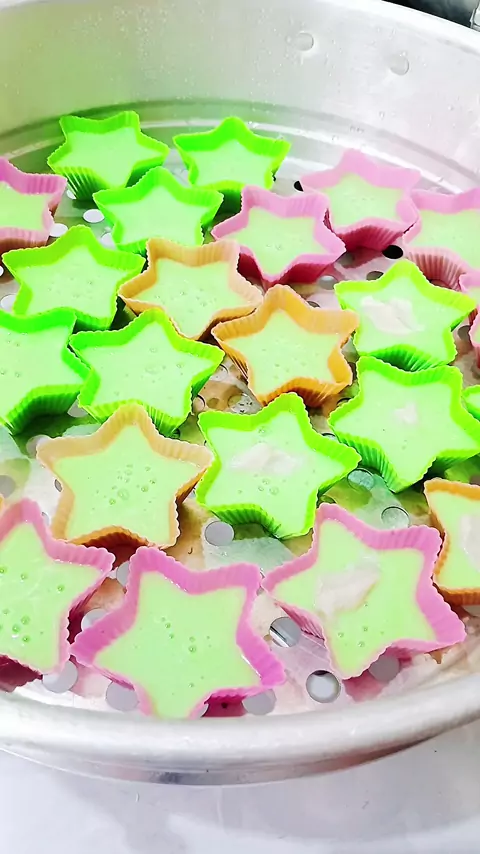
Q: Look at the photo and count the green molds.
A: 10